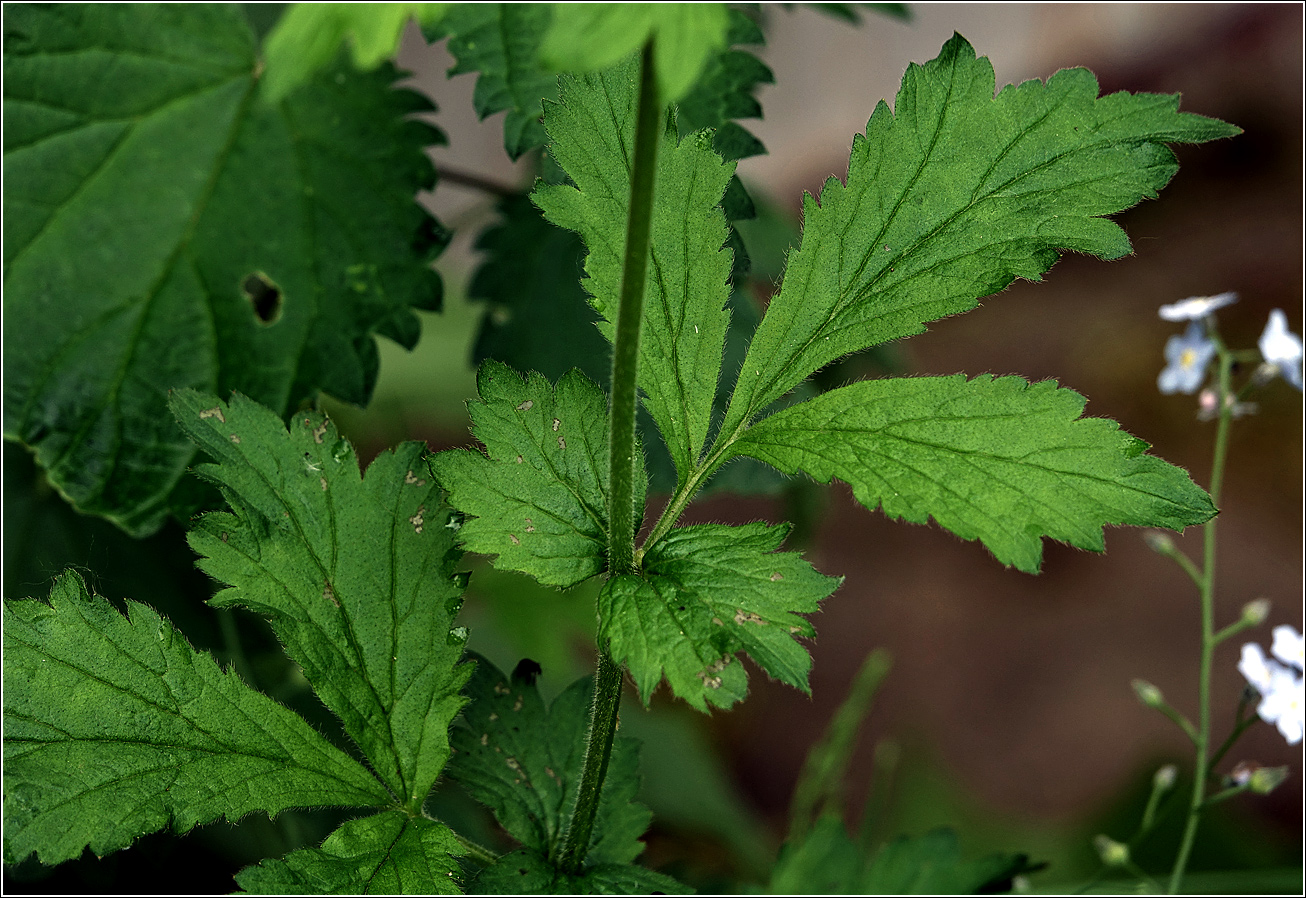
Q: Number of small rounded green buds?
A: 6